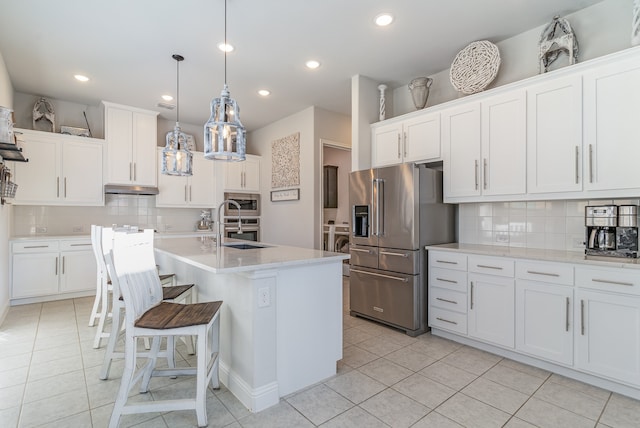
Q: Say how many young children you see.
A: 0